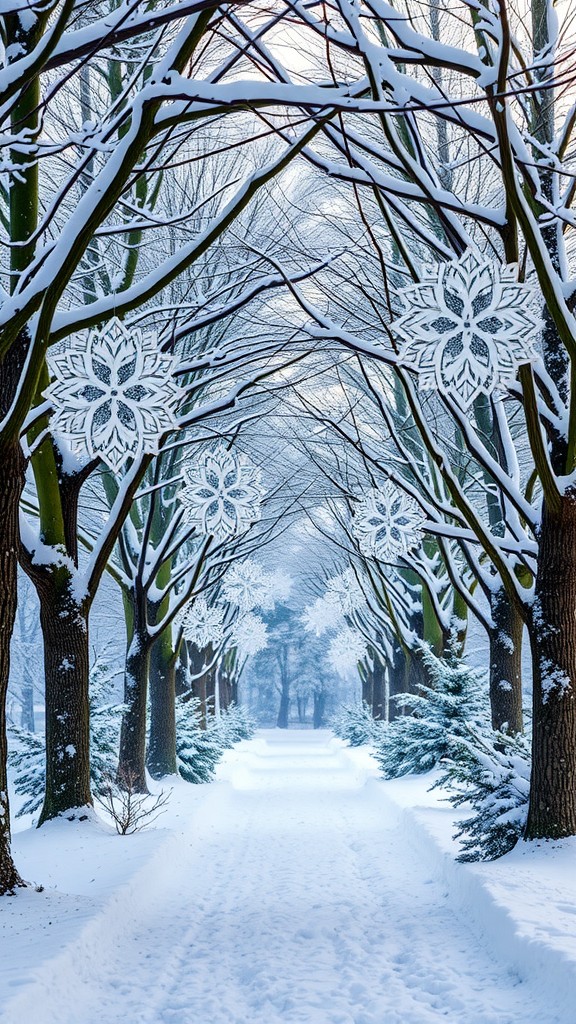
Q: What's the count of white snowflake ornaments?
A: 11